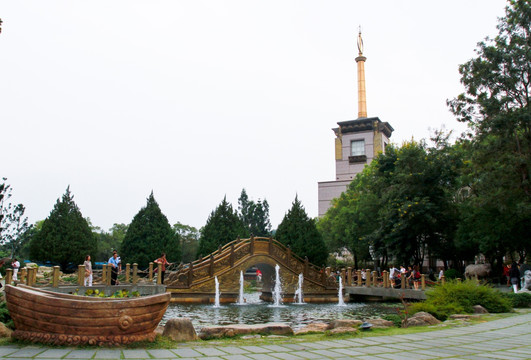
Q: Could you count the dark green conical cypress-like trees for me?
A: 4